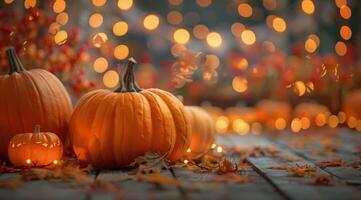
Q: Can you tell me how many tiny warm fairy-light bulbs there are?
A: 6